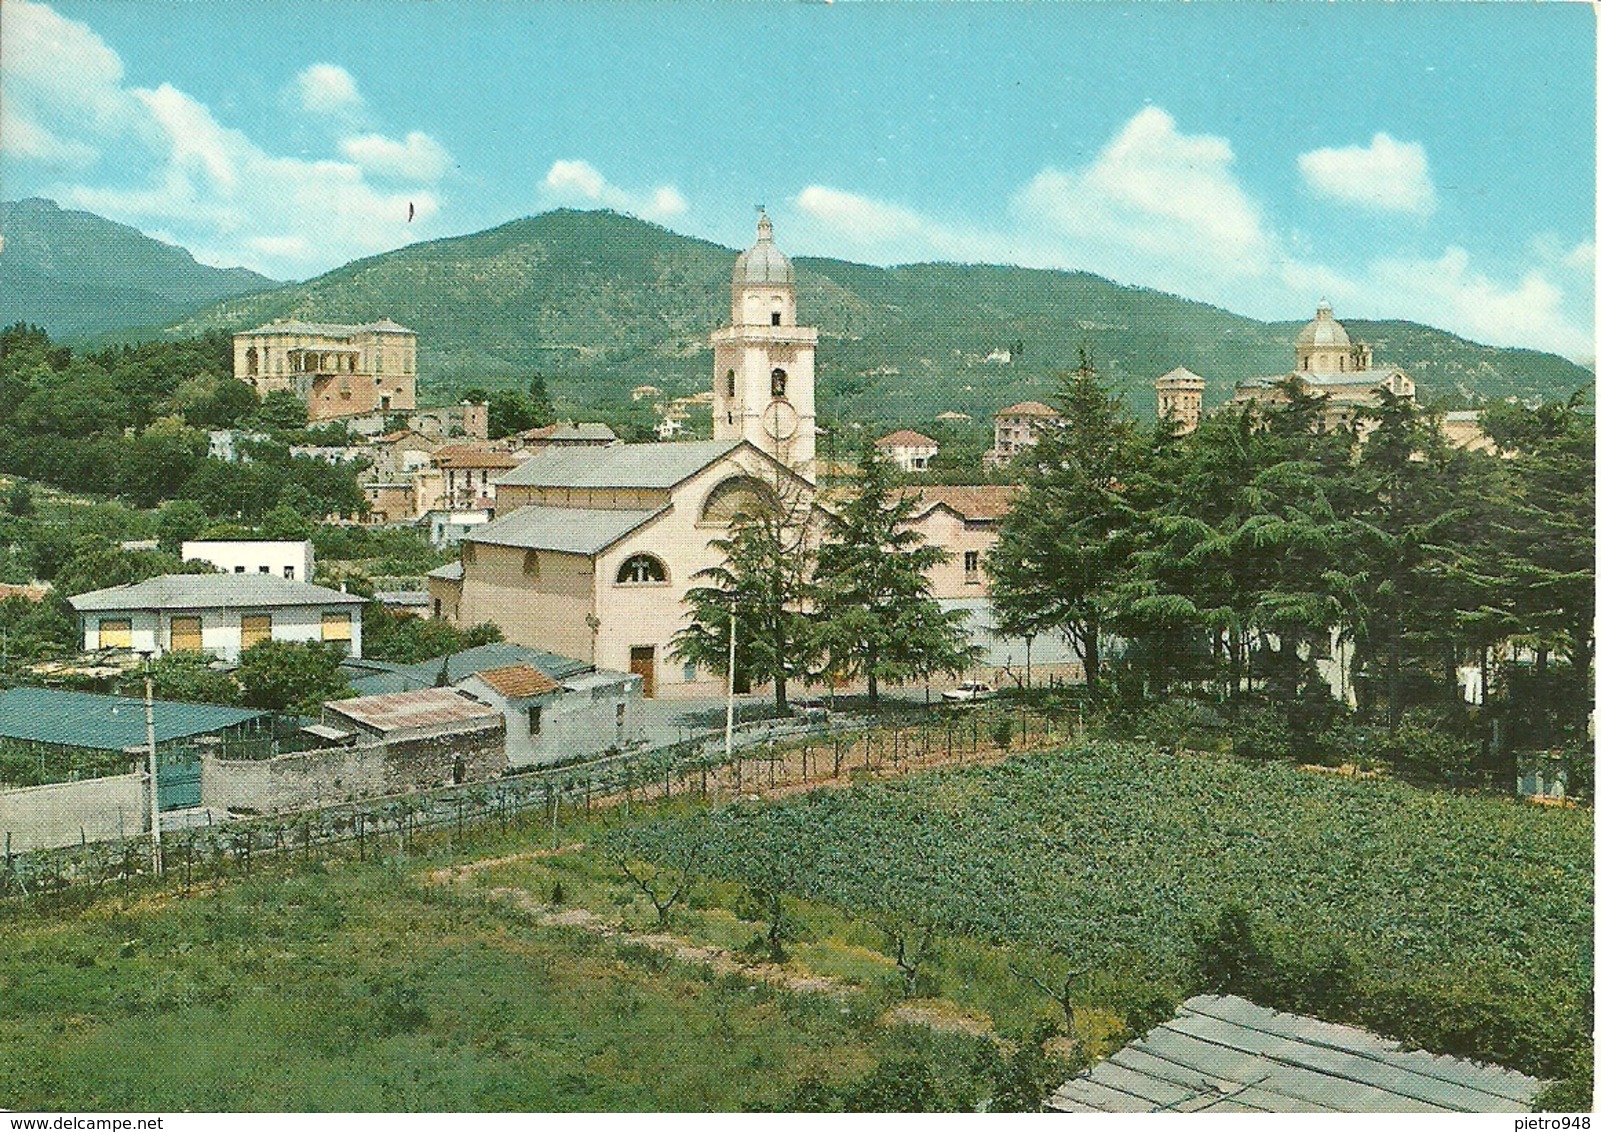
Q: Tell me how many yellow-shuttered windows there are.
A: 4